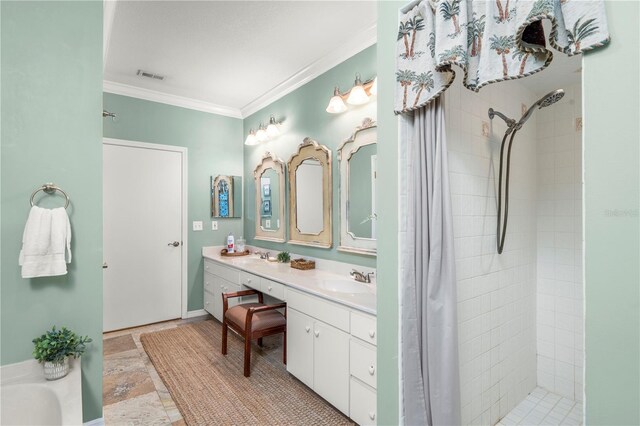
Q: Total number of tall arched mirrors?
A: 3